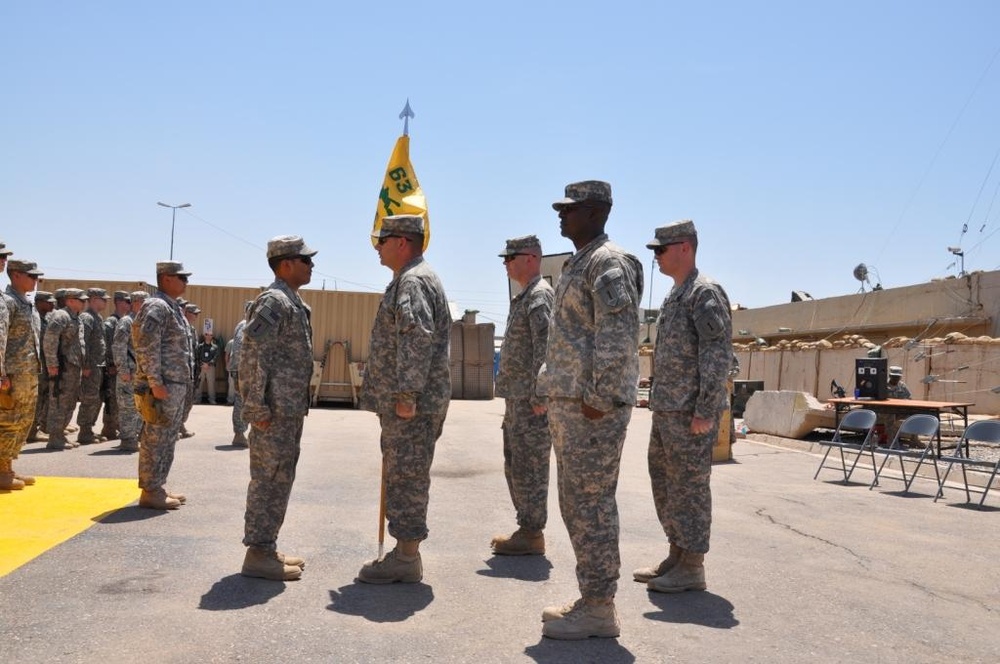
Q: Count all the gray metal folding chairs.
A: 3